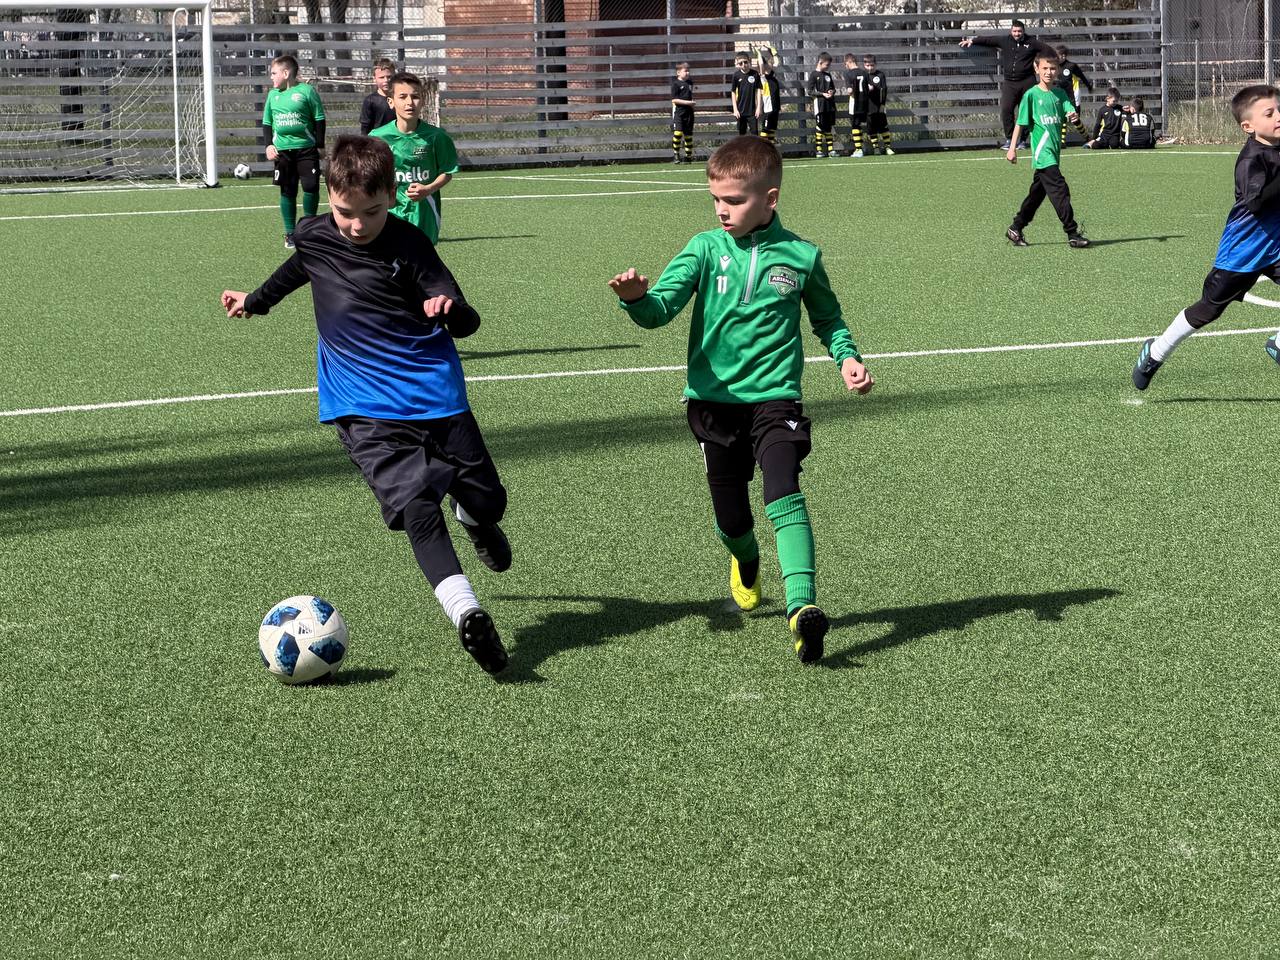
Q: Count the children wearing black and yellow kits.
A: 9